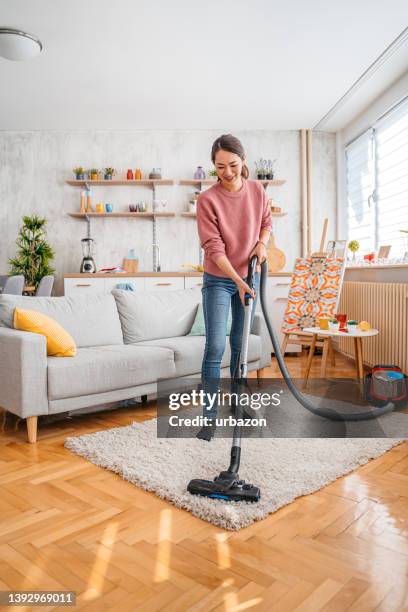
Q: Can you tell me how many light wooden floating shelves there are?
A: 4